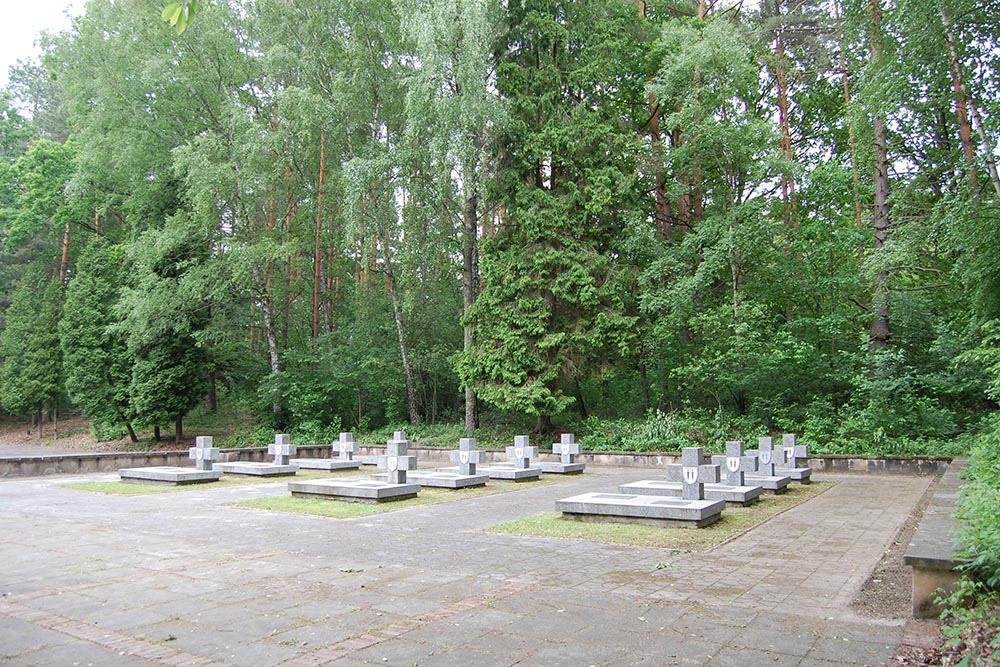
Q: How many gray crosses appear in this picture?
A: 12